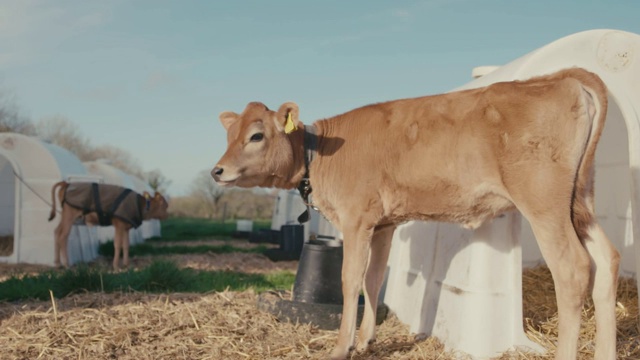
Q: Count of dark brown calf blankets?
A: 1